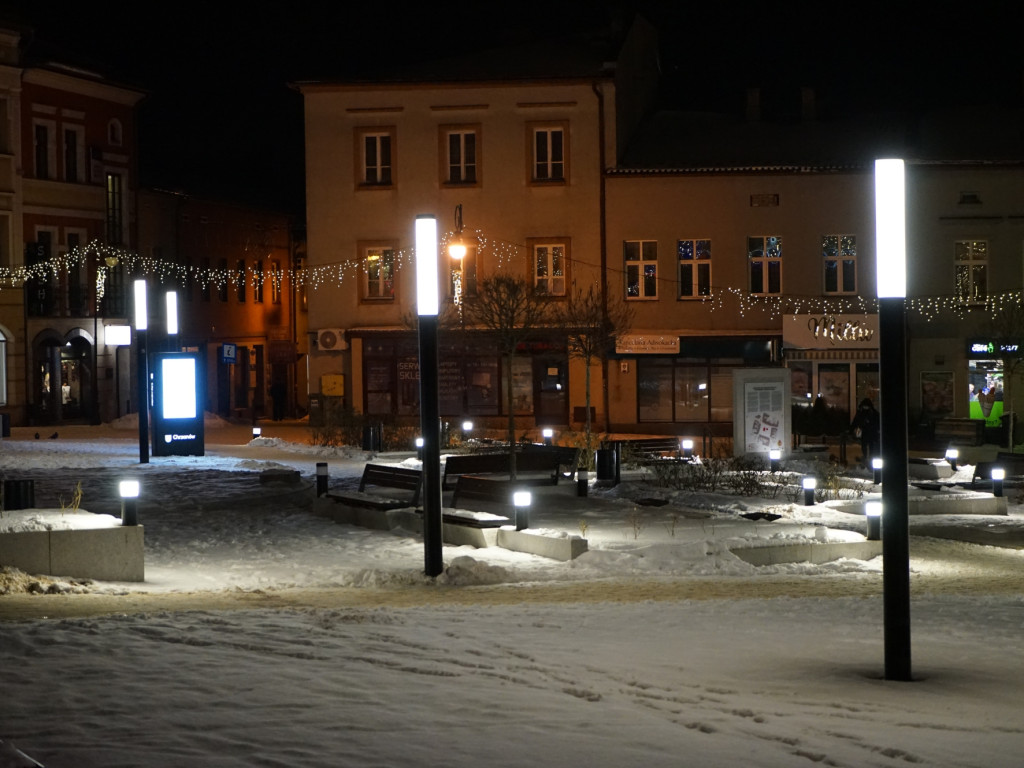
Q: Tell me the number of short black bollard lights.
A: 15